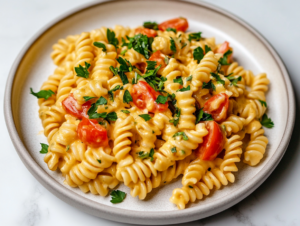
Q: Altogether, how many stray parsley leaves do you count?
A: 4